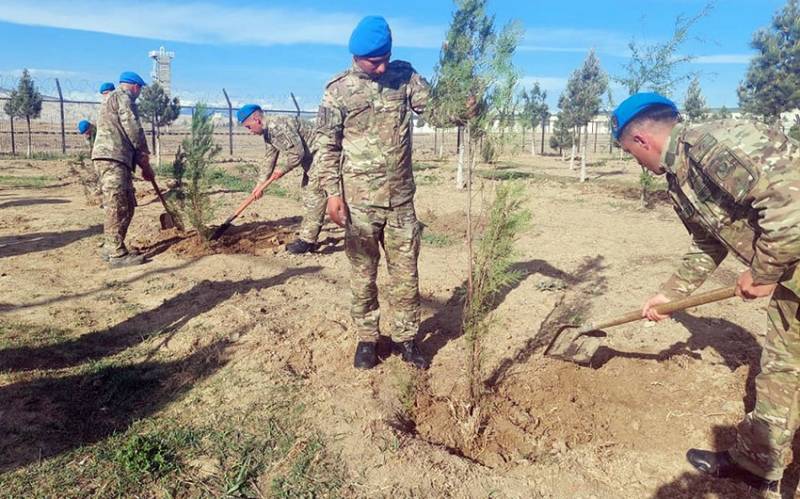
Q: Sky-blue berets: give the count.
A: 6